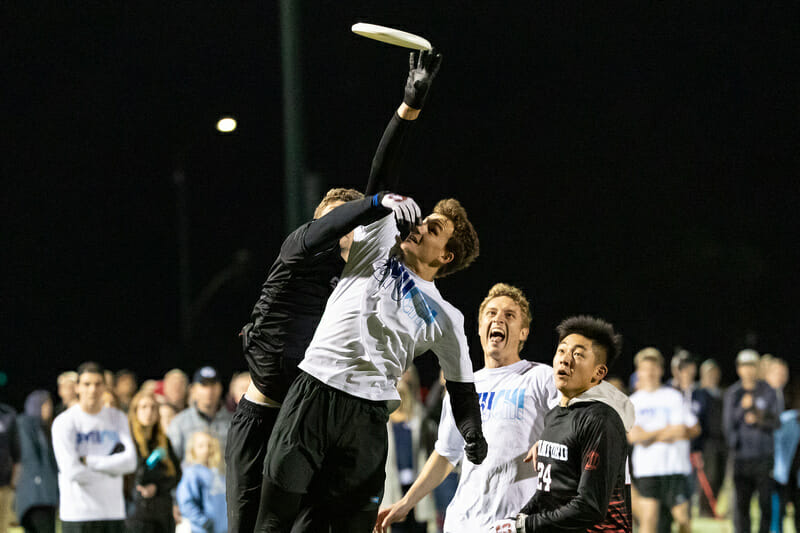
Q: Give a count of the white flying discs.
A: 1